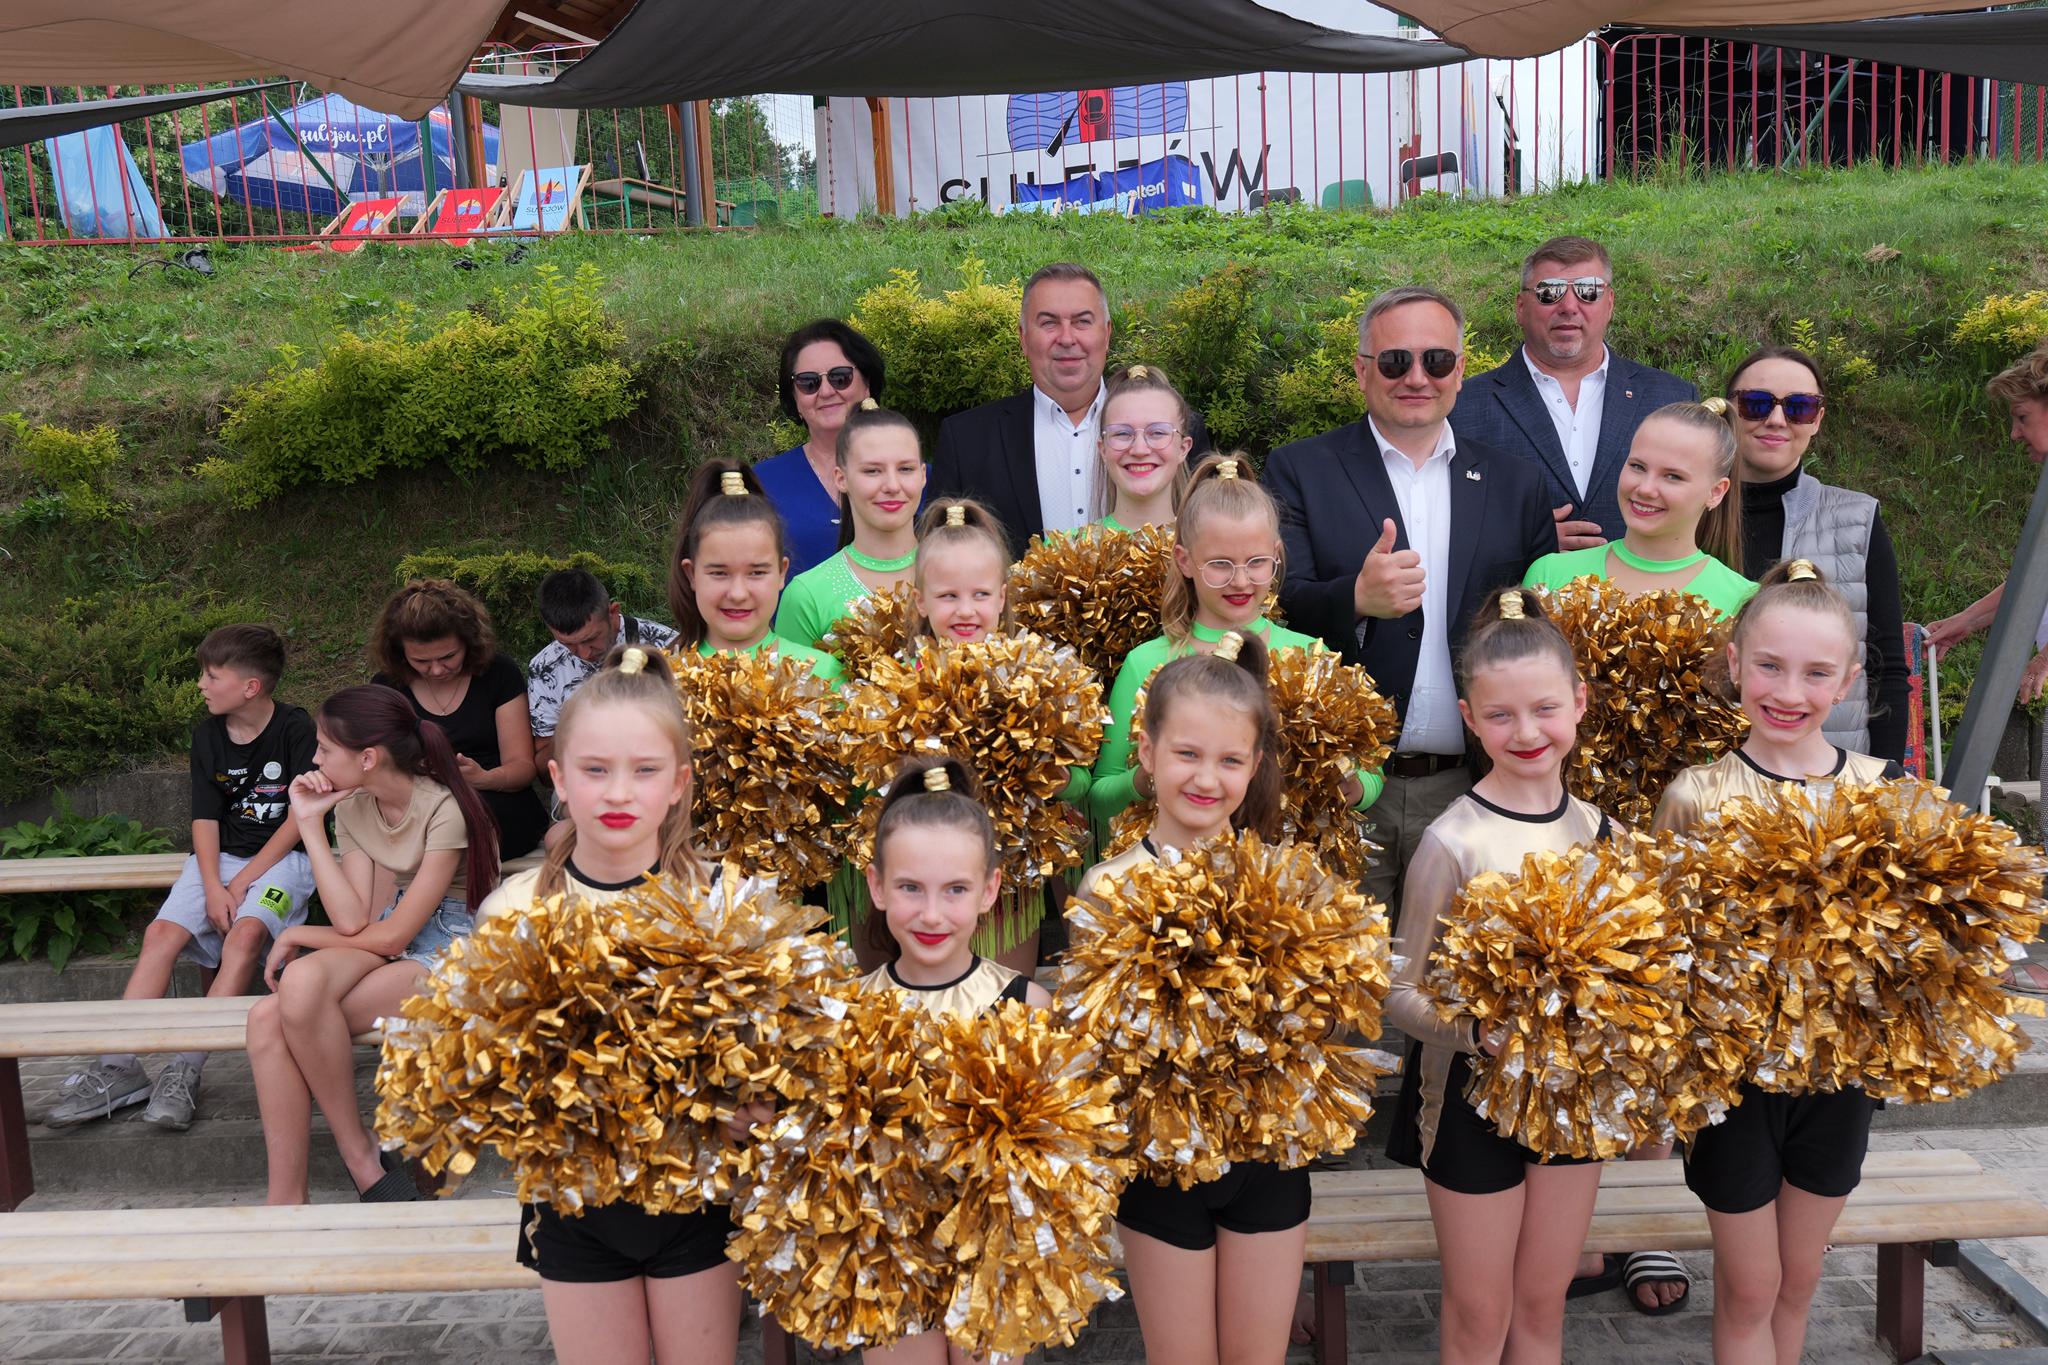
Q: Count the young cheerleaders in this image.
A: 11